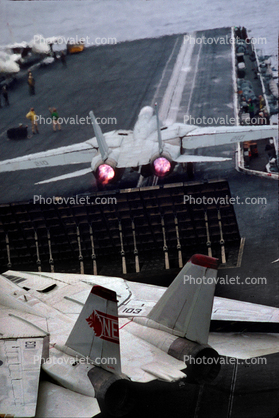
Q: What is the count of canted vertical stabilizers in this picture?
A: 4